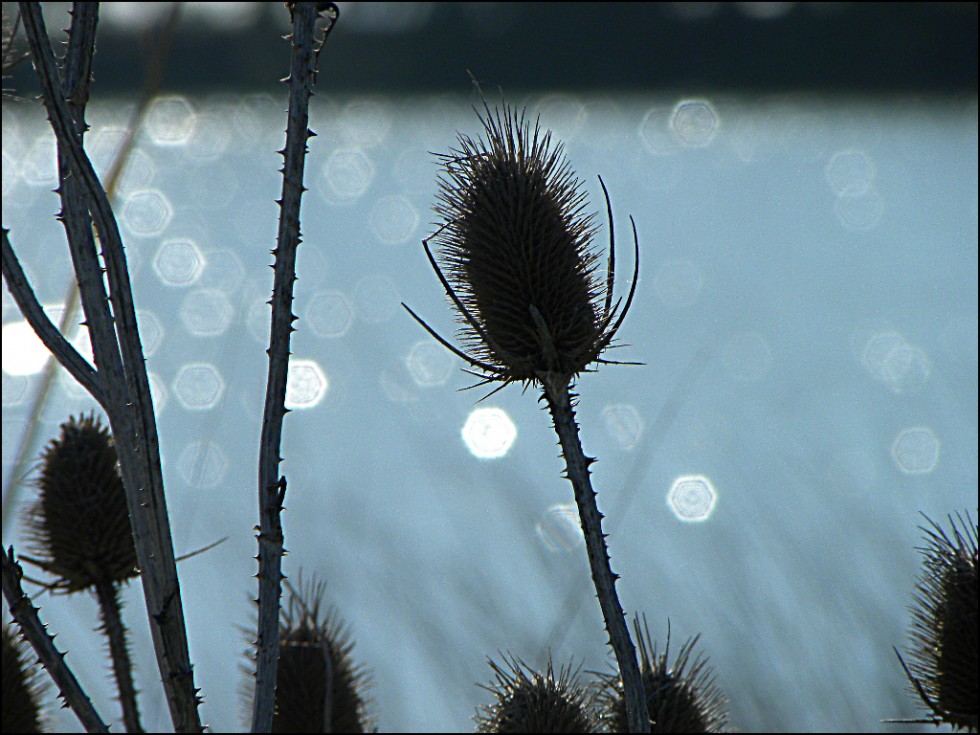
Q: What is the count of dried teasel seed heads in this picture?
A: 7